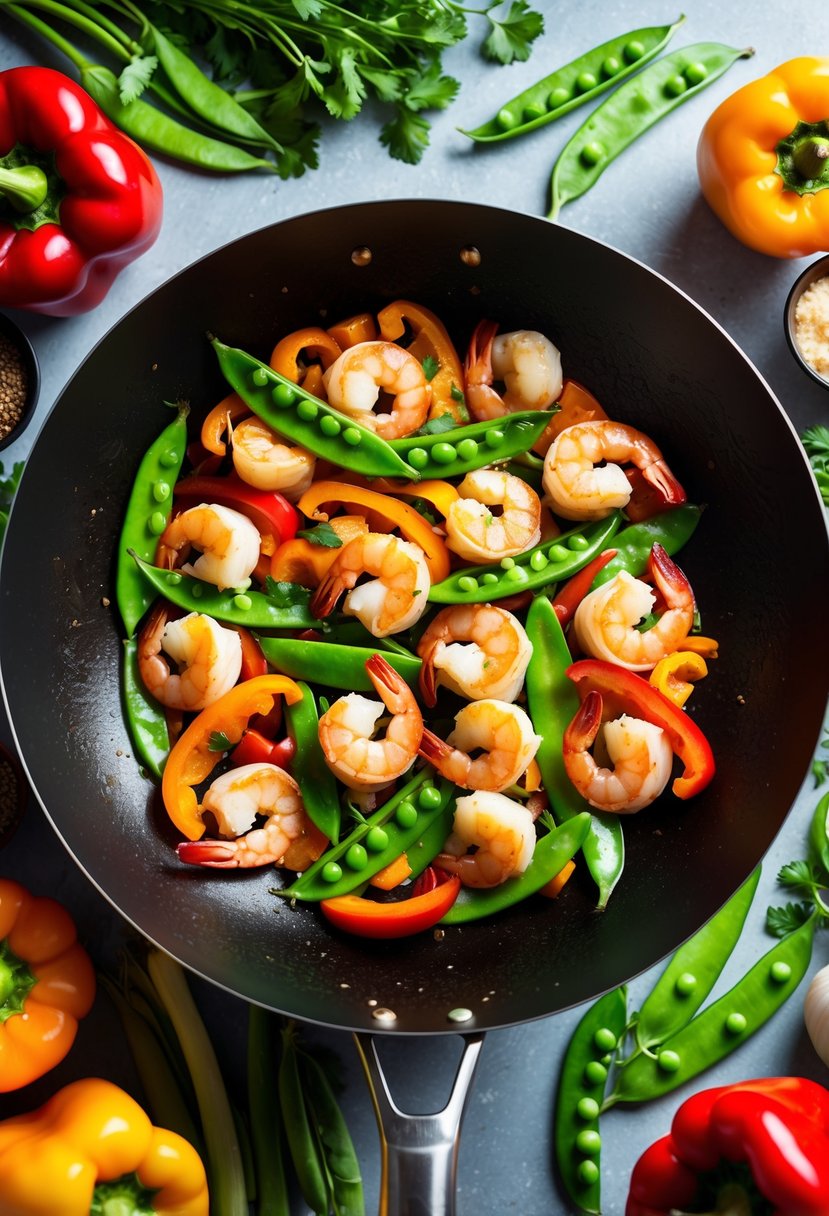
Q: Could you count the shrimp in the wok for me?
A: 15